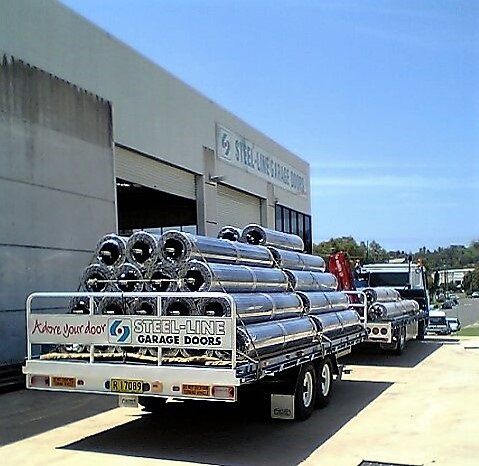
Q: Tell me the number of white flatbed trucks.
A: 2